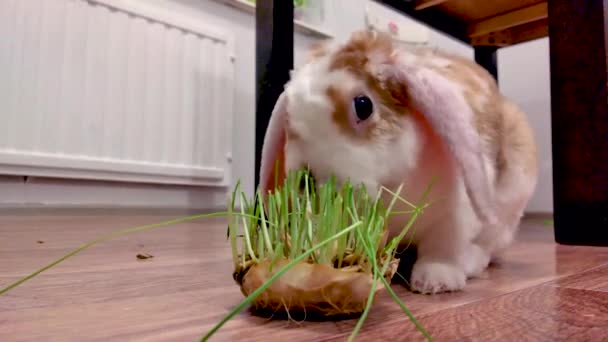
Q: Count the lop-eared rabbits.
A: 1